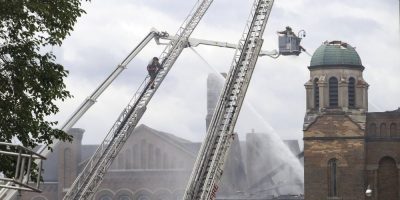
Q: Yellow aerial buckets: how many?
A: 0